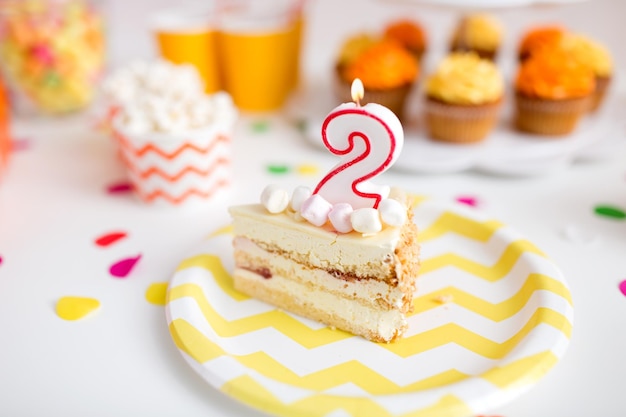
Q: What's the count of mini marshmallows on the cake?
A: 6